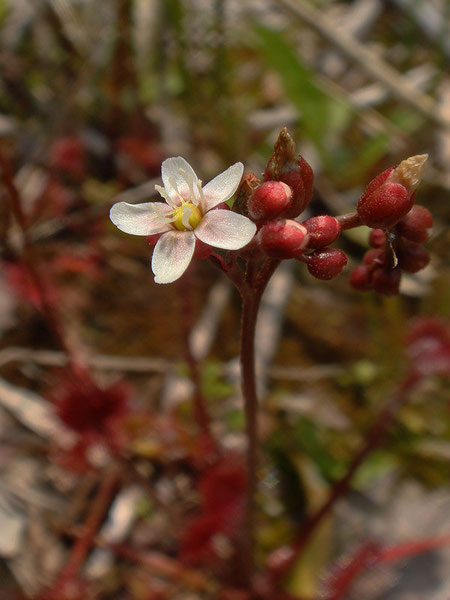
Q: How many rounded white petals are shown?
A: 5